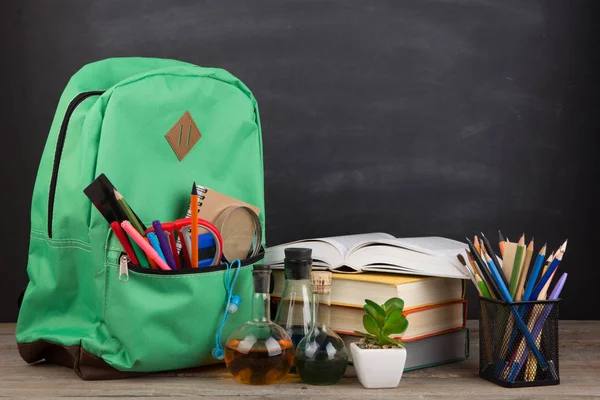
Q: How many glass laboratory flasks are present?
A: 3